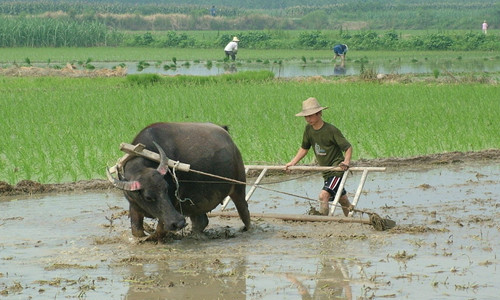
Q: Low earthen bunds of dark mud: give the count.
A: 1